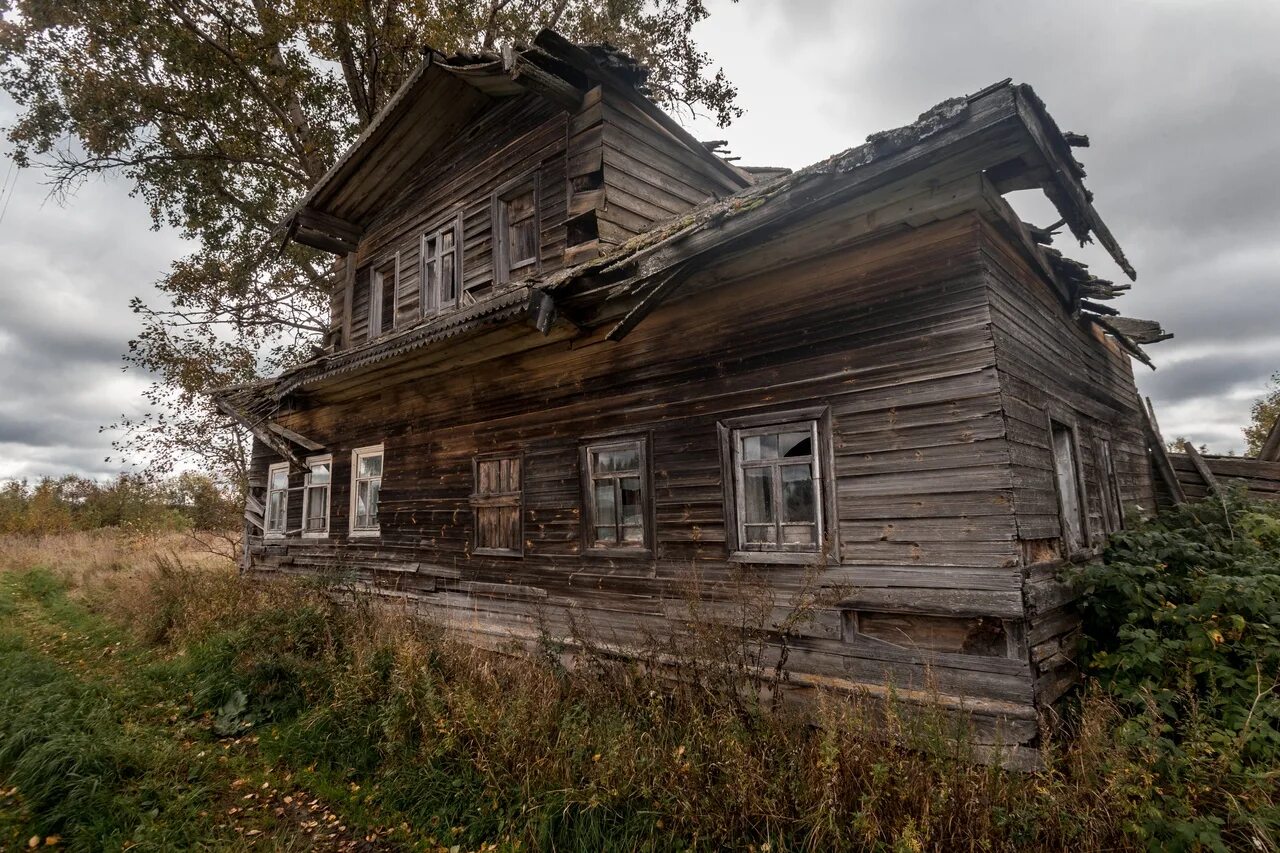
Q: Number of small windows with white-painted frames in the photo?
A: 3